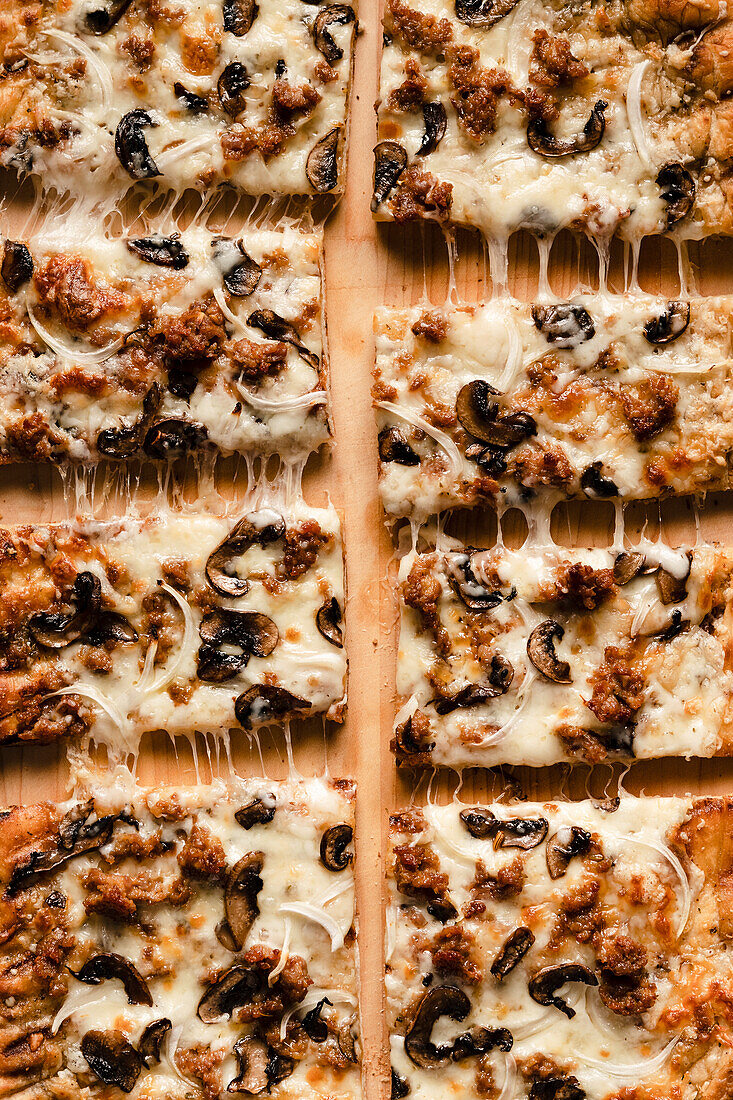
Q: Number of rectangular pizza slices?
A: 8